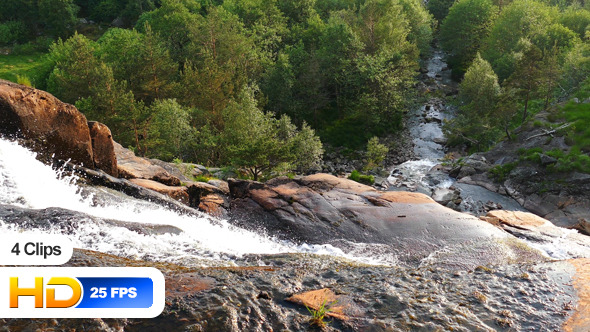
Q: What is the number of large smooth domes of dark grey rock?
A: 1